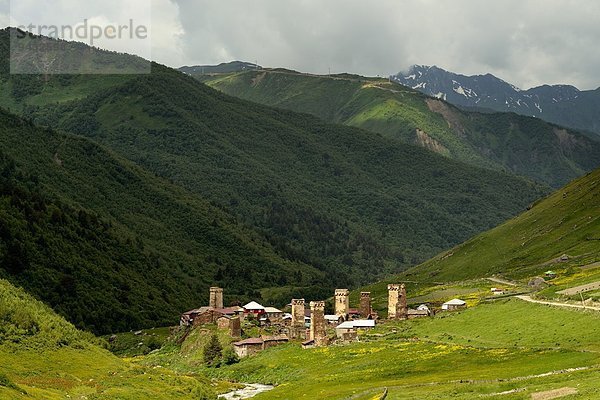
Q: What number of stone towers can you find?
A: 6